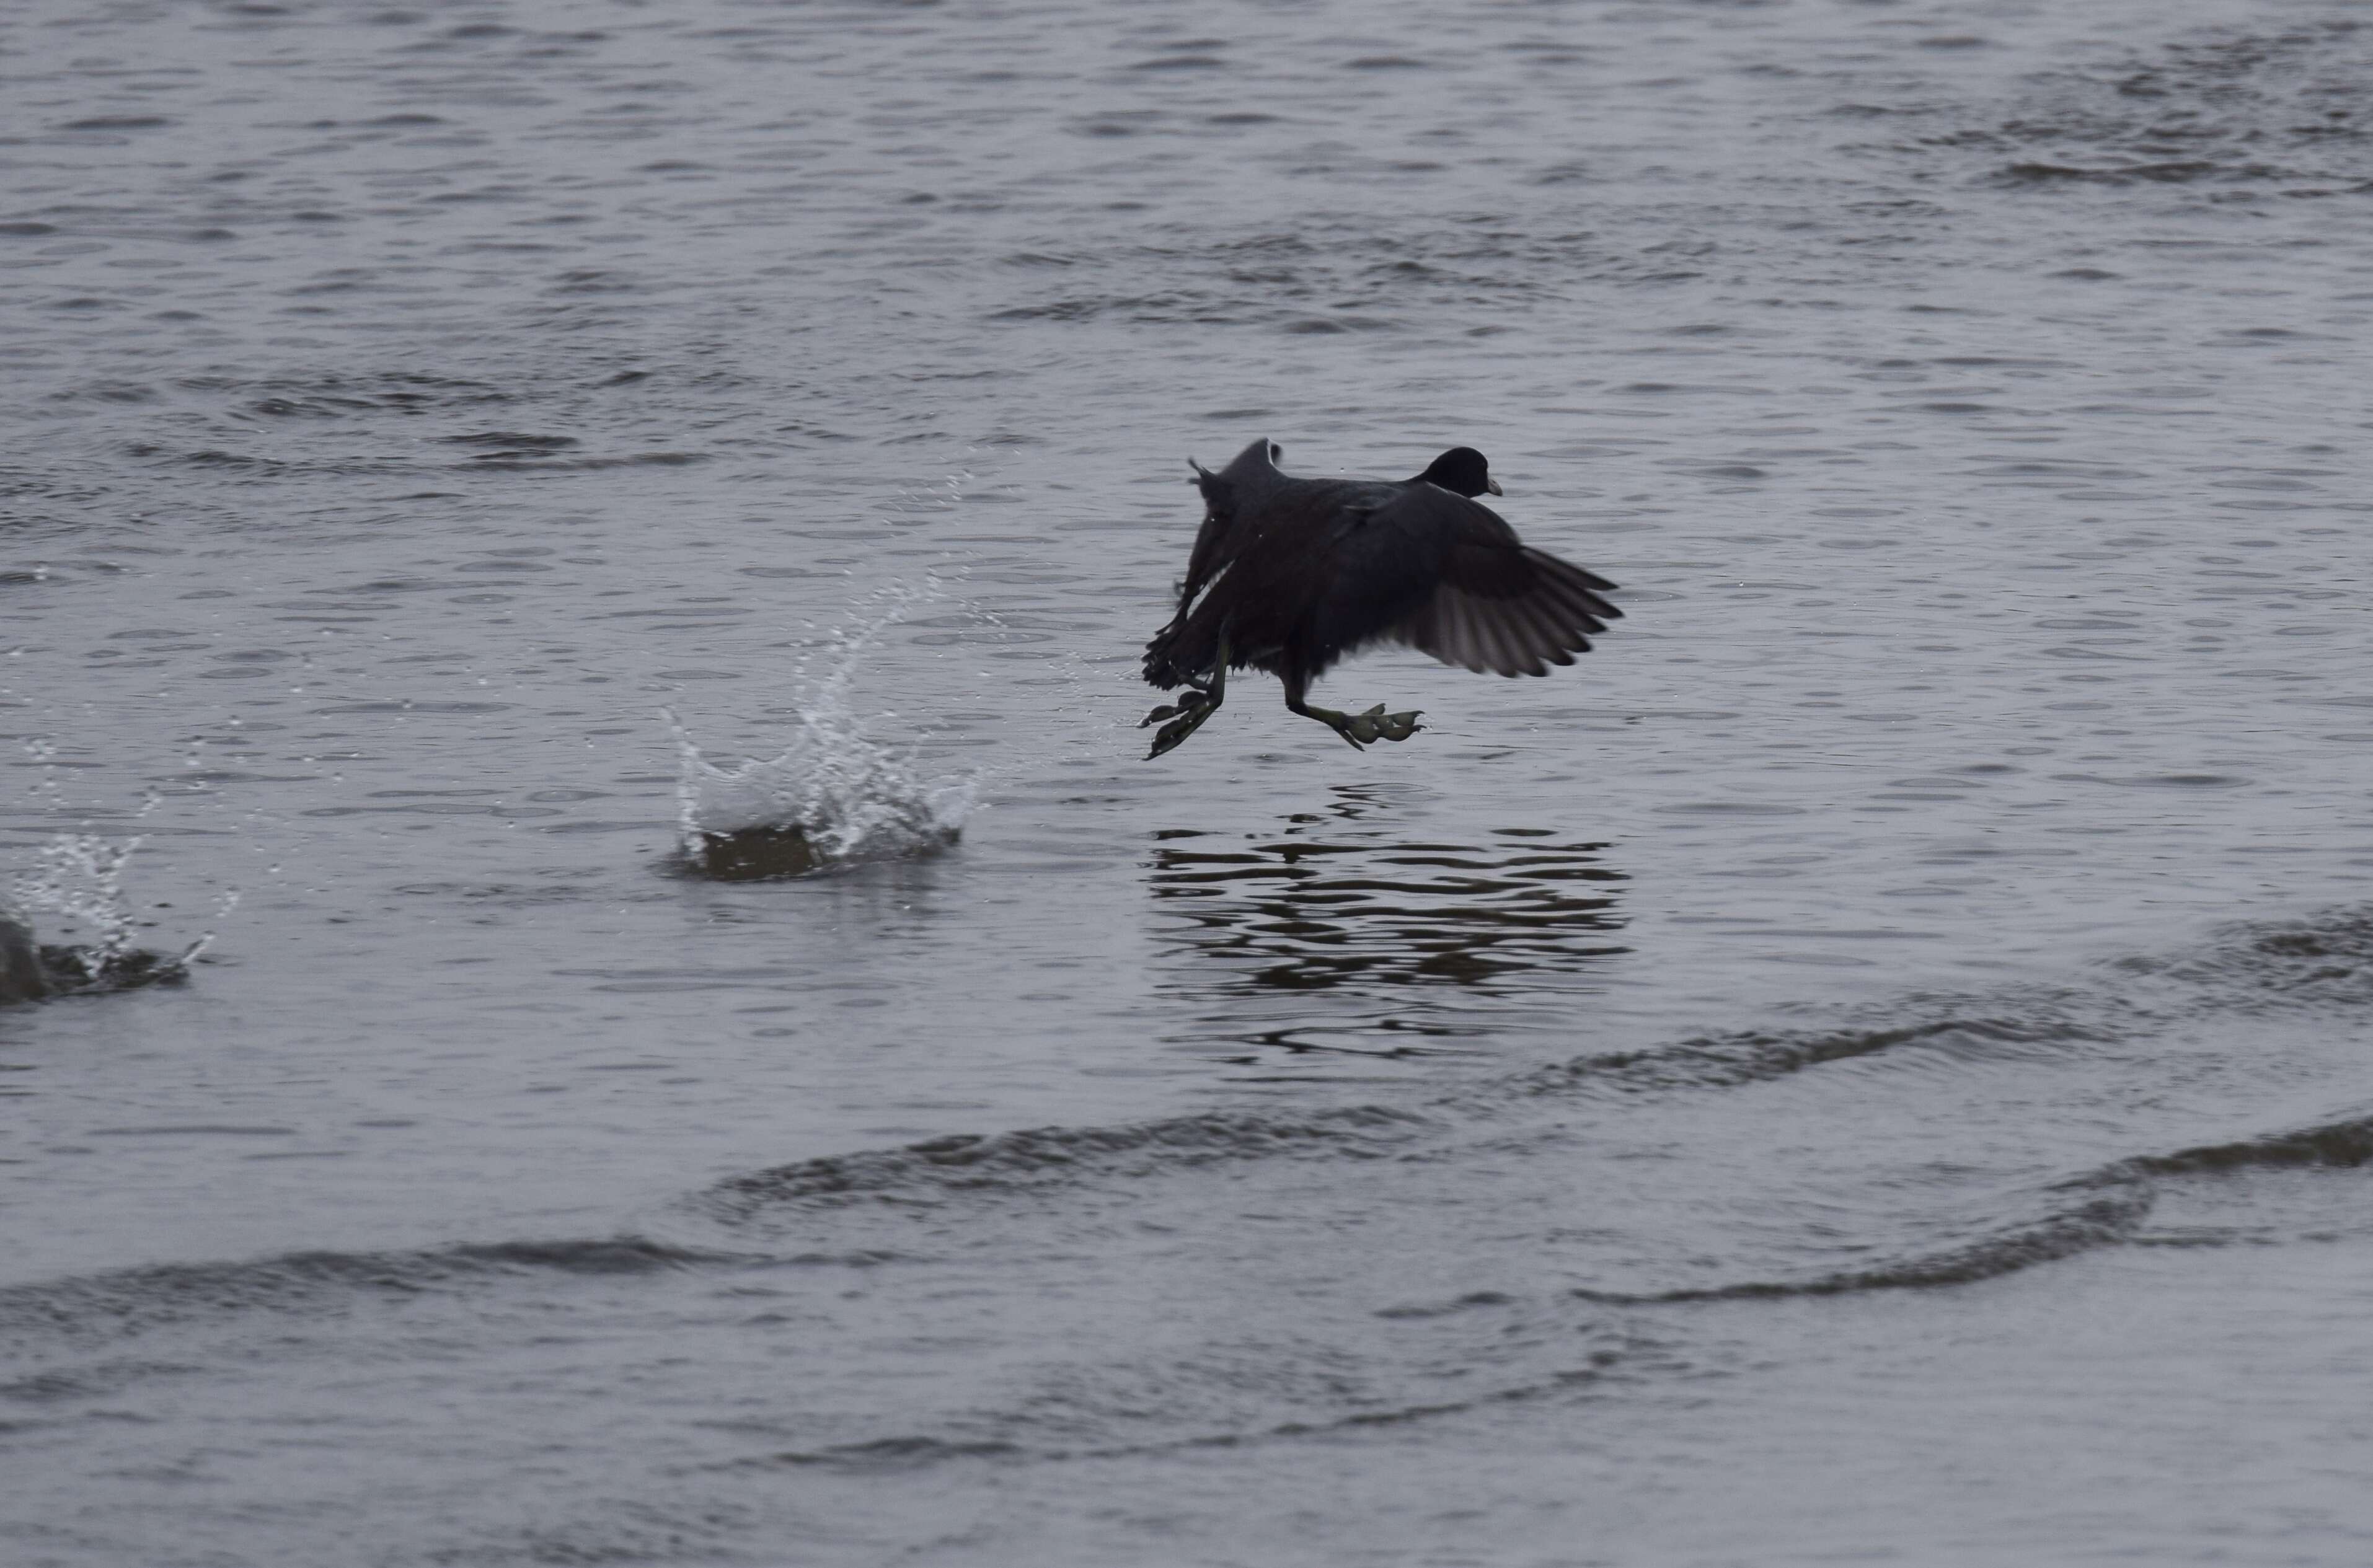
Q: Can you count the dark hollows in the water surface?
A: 2